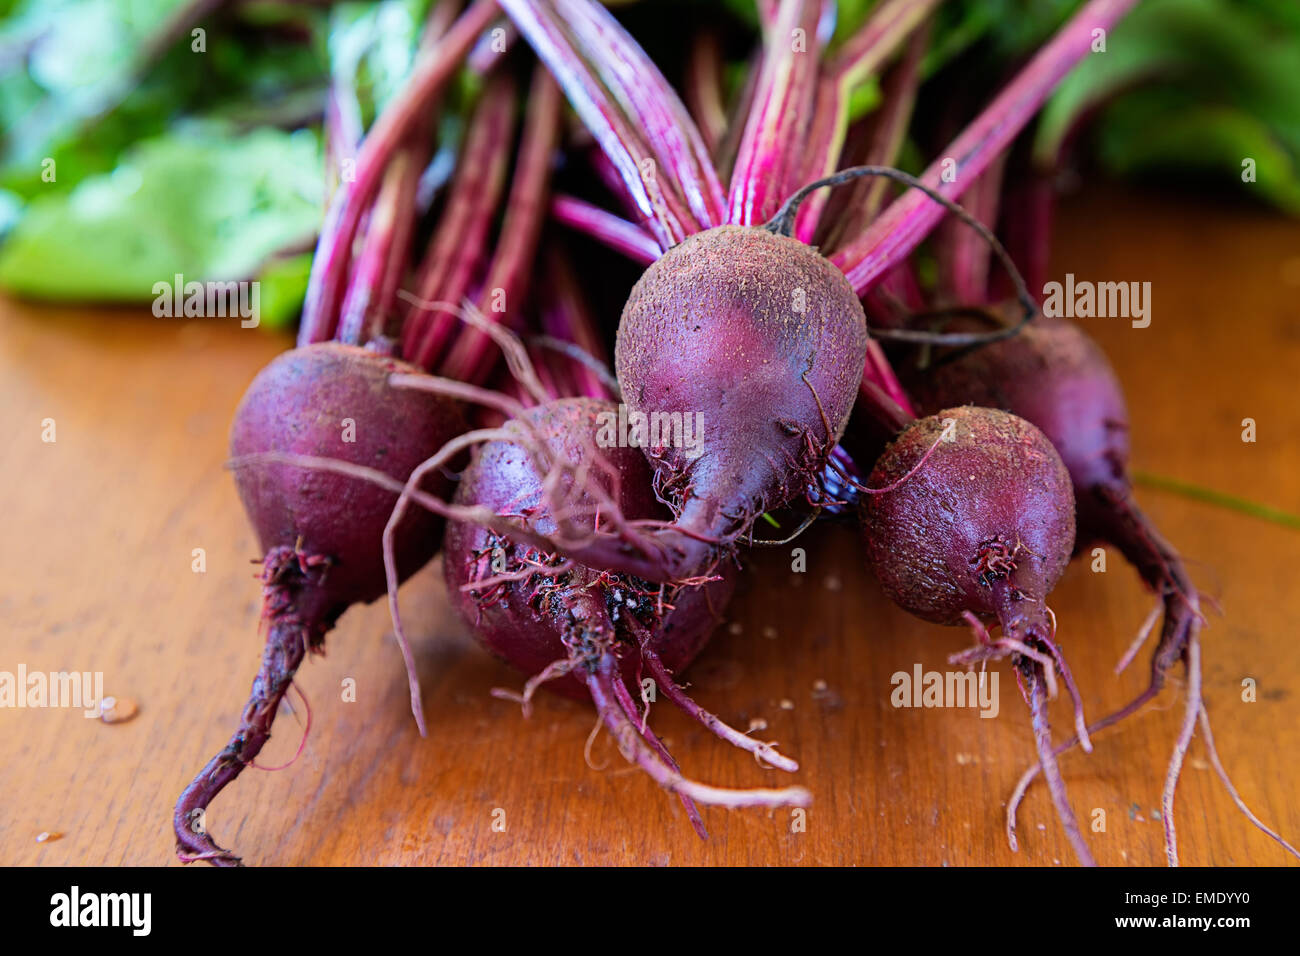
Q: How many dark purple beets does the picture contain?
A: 5